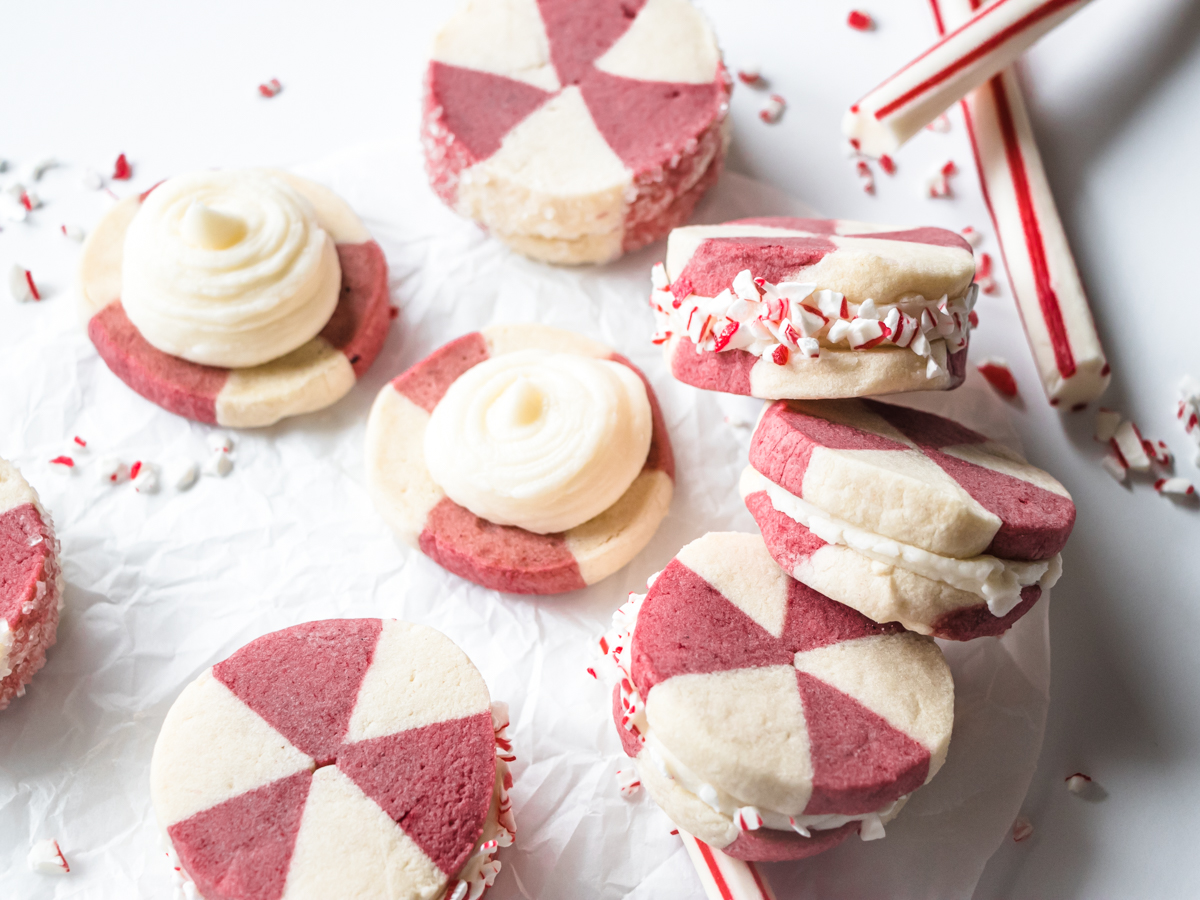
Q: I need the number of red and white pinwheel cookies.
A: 8